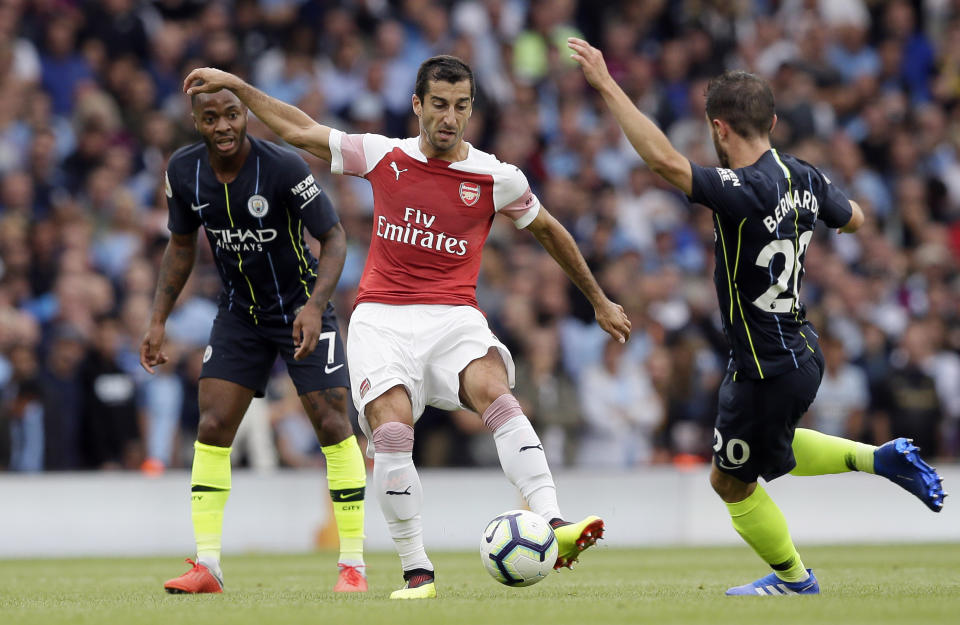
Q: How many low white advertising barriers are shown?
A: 1